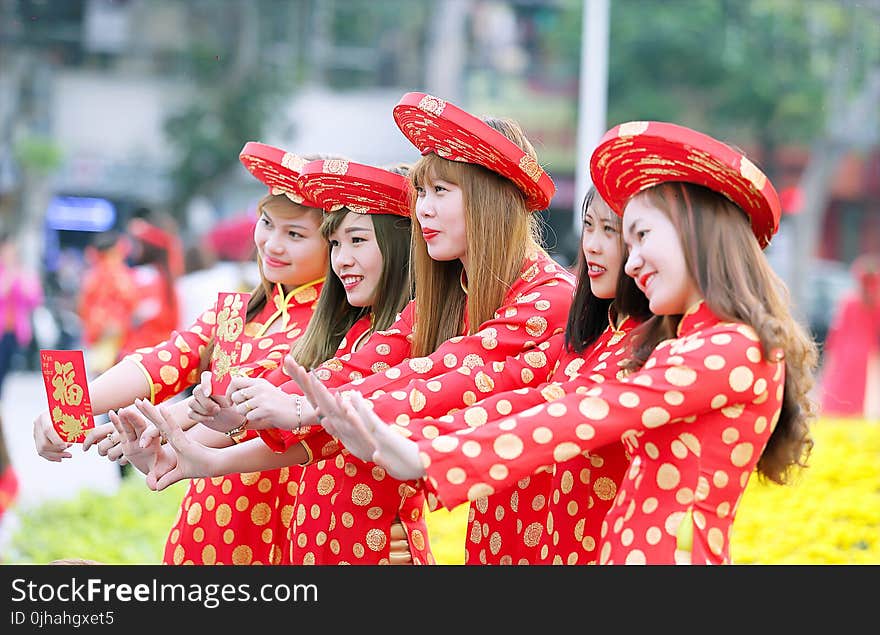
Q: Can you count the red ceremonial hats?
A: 4